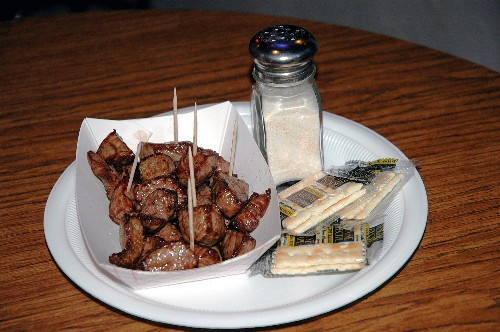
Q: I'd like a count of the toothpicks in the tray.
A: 6